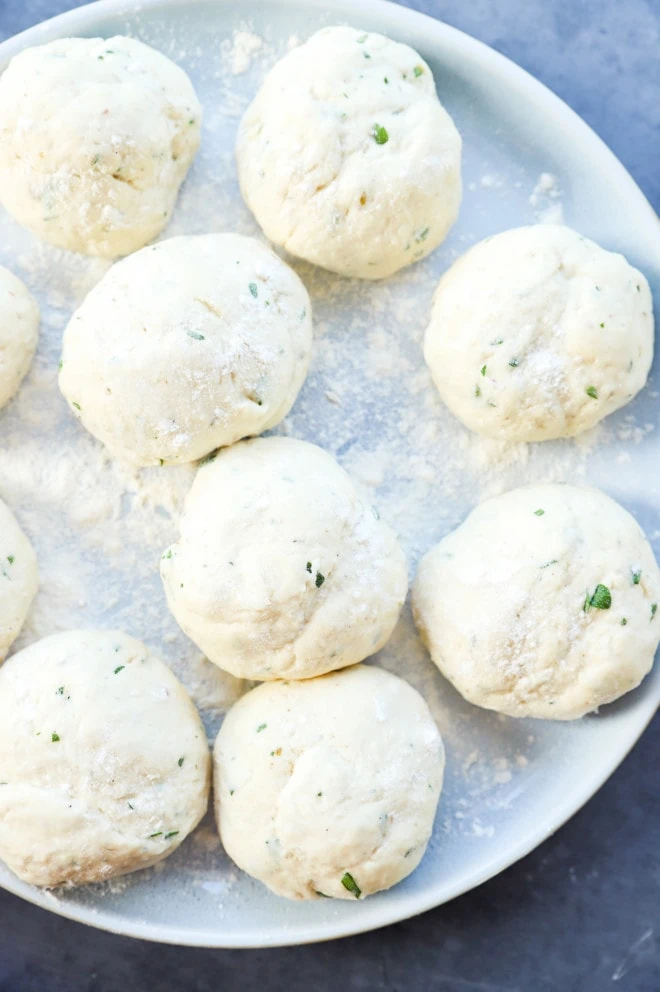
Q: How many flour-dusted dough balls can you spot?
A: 10